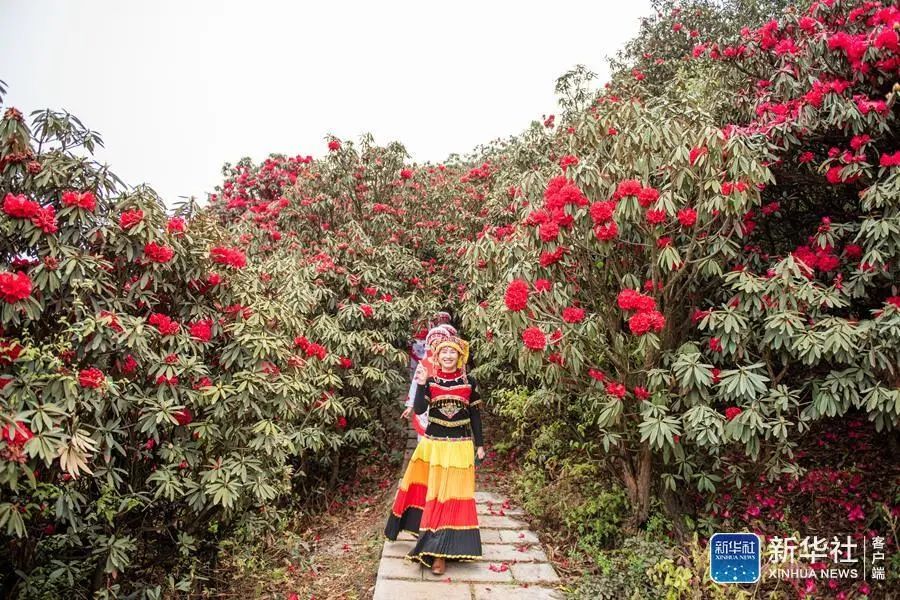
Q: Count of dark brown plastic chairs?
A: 0